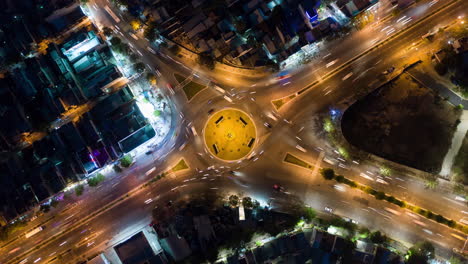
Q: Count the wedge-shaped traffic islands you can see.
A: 4